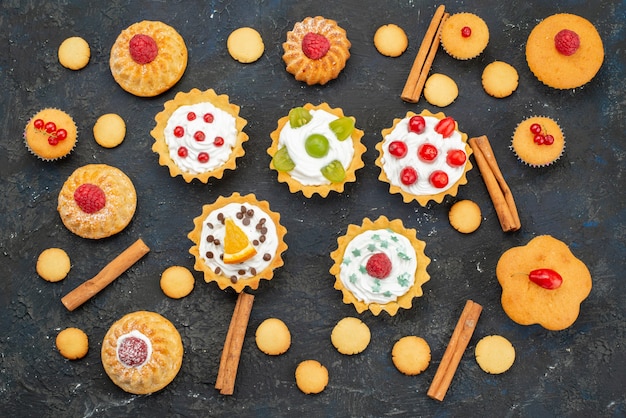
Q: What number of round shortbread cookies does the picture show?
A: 15